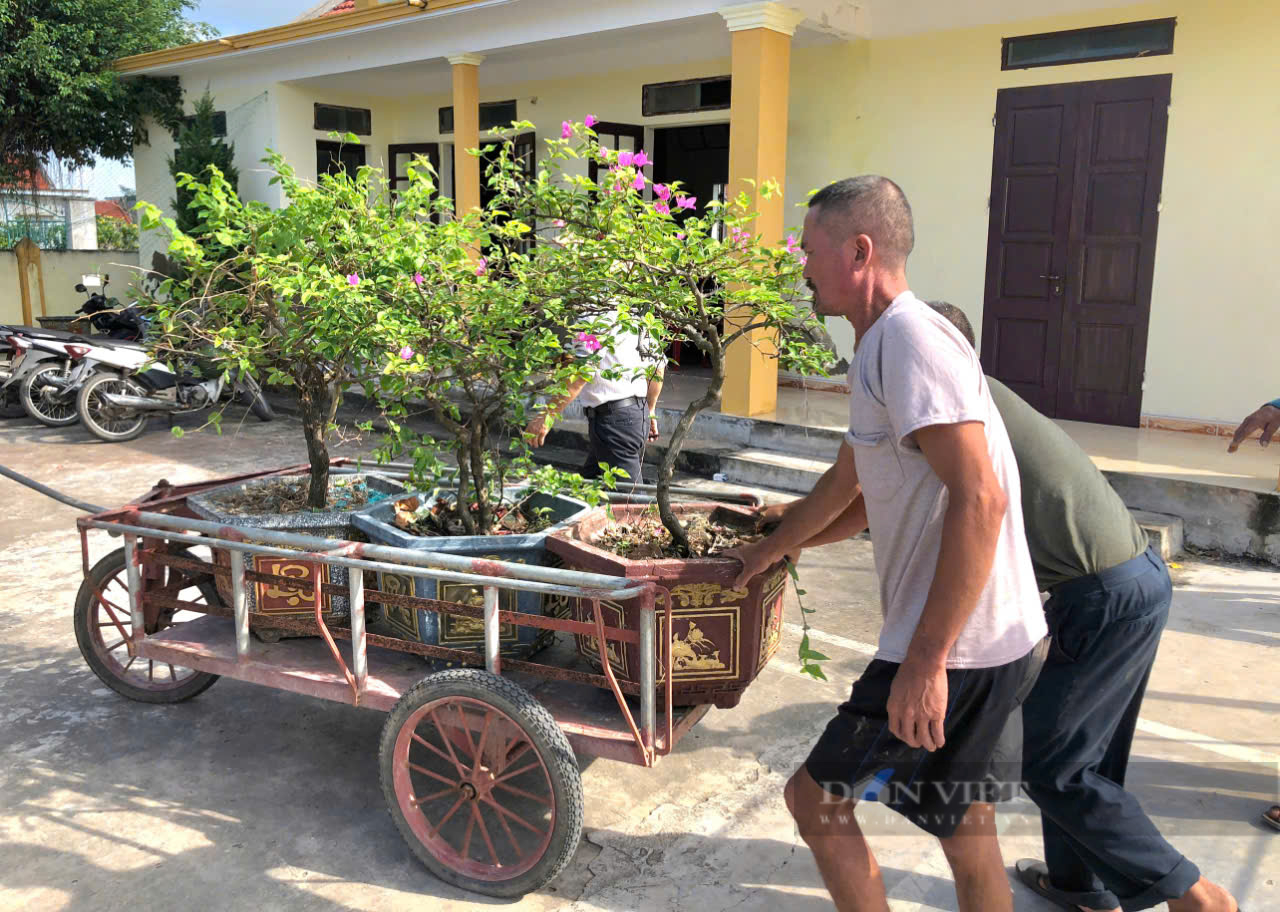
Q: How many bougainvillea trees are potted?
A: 3